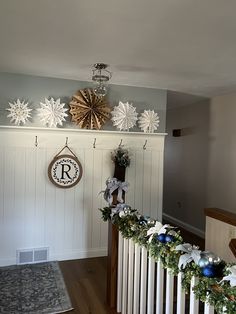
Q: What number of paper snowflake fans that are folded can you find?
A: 5